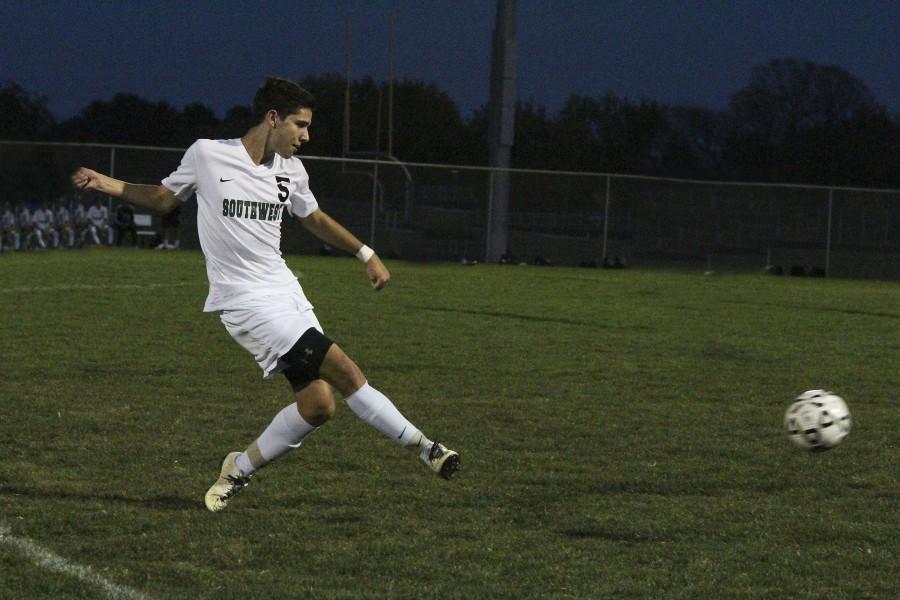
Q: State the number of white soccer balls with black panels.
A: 1